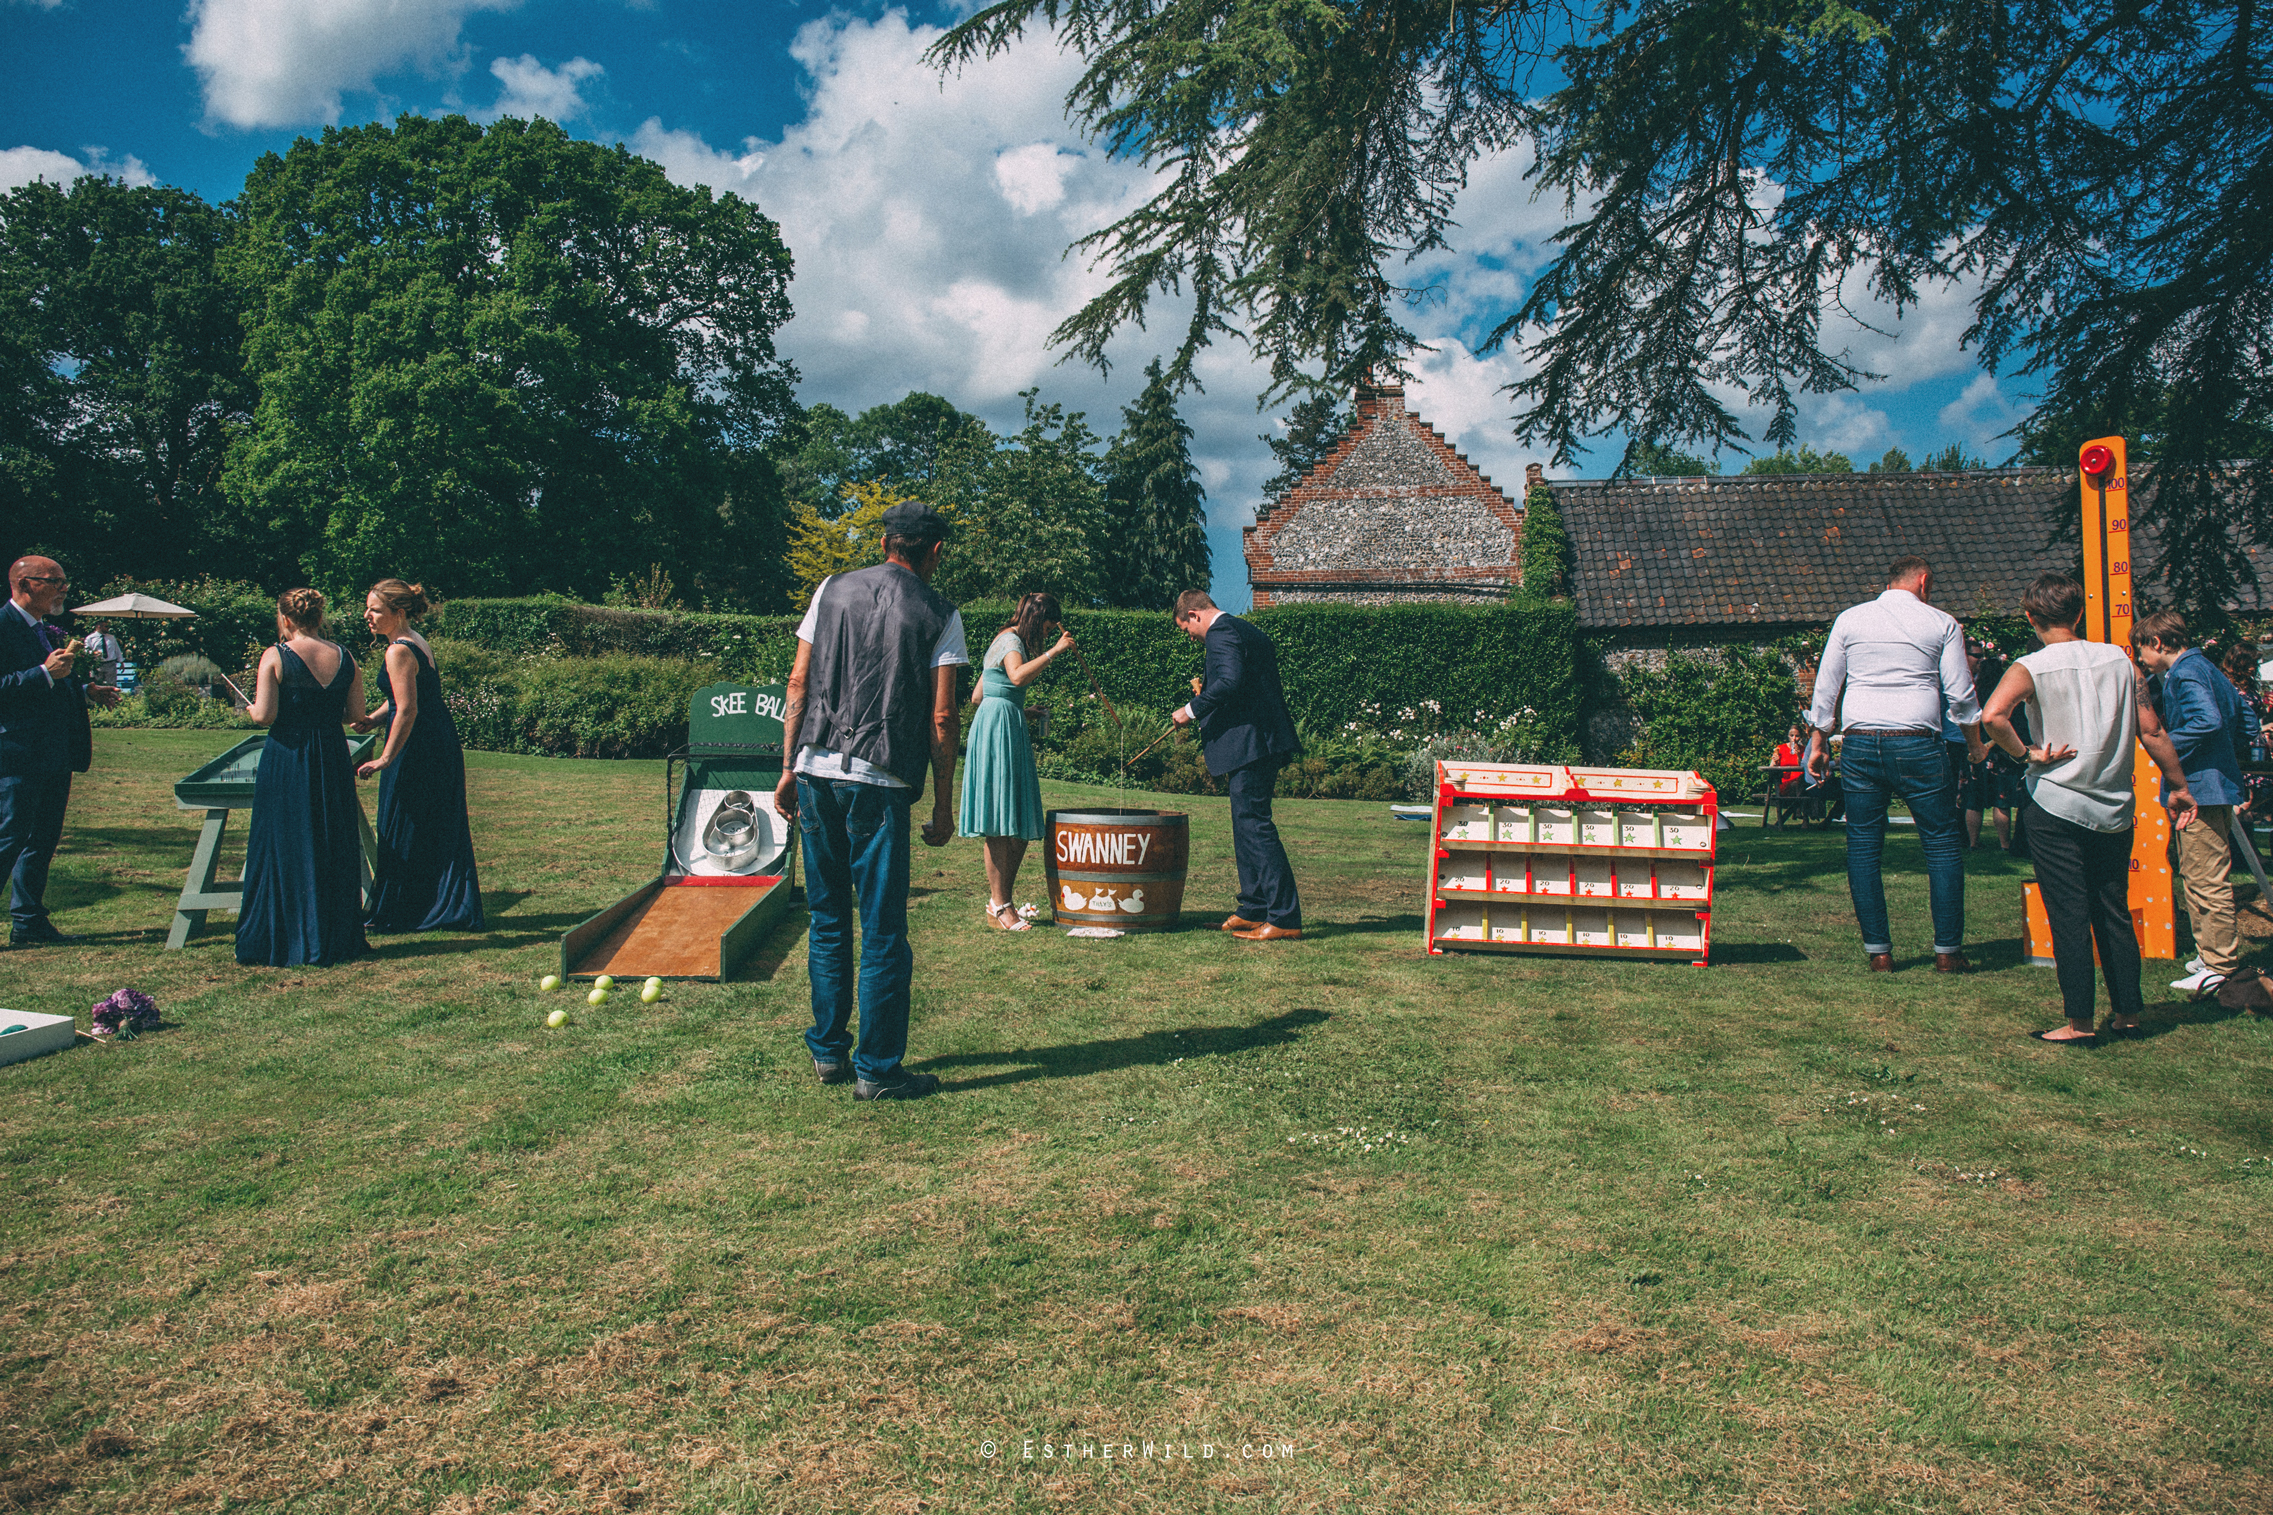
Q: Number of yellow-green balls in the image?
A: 6